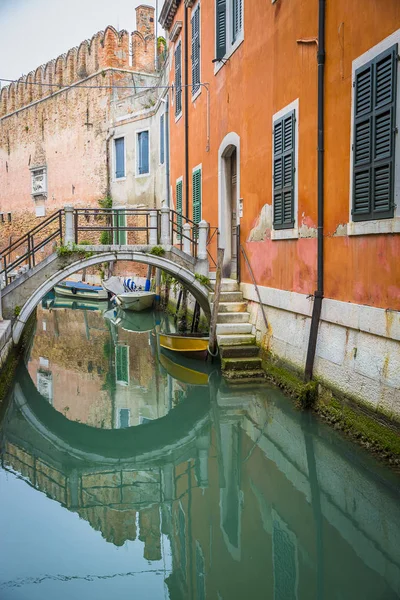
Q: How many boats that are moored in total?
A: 3